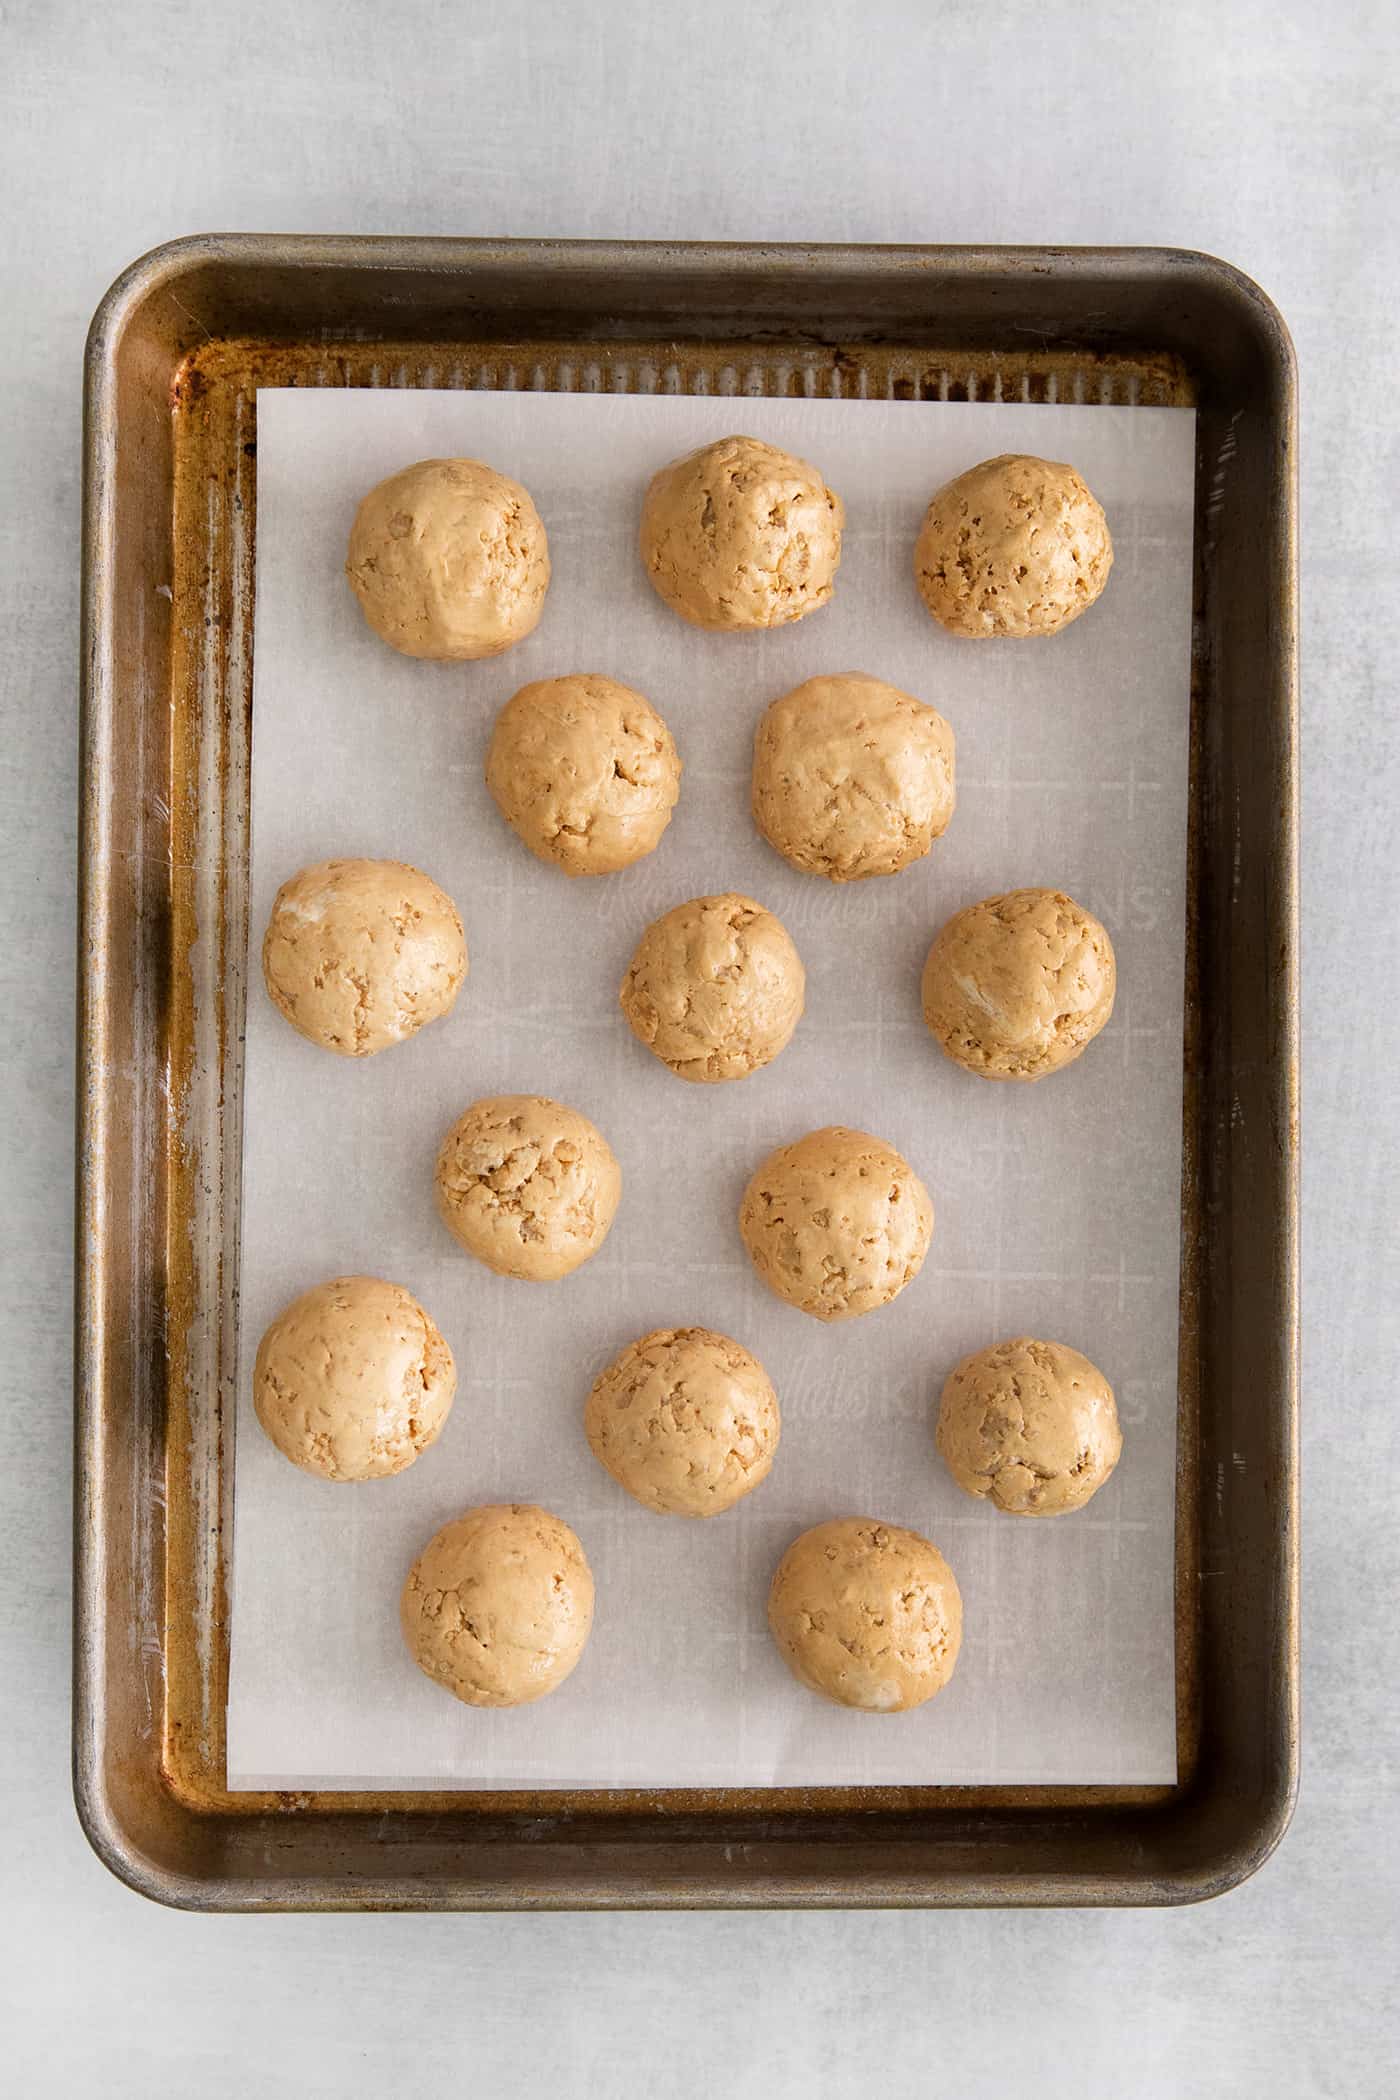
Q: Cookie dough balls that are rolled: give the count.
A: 15